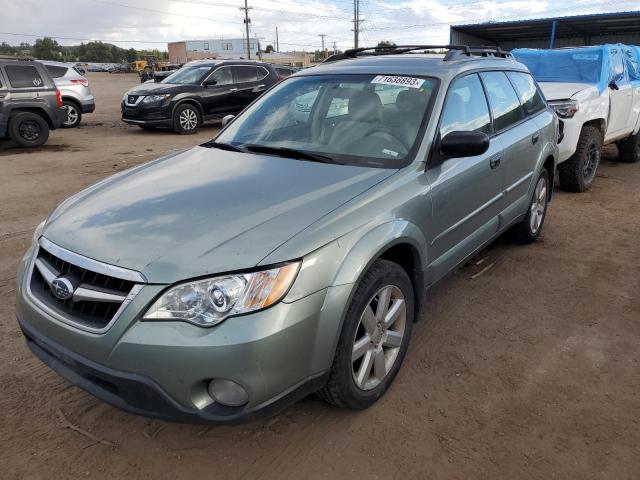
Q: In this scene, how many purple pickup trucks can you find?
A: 0